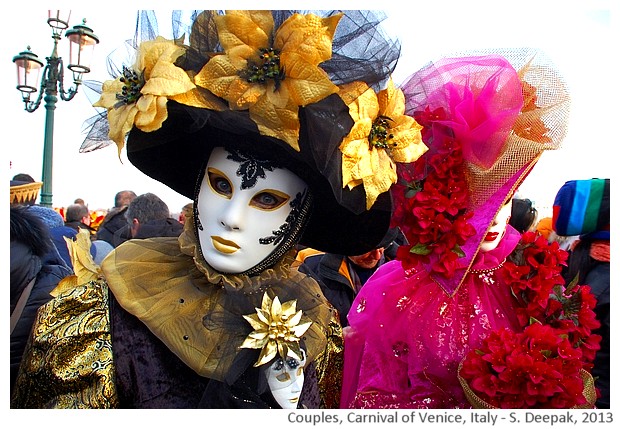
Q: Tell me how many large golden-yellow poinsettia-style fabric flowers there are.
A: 3